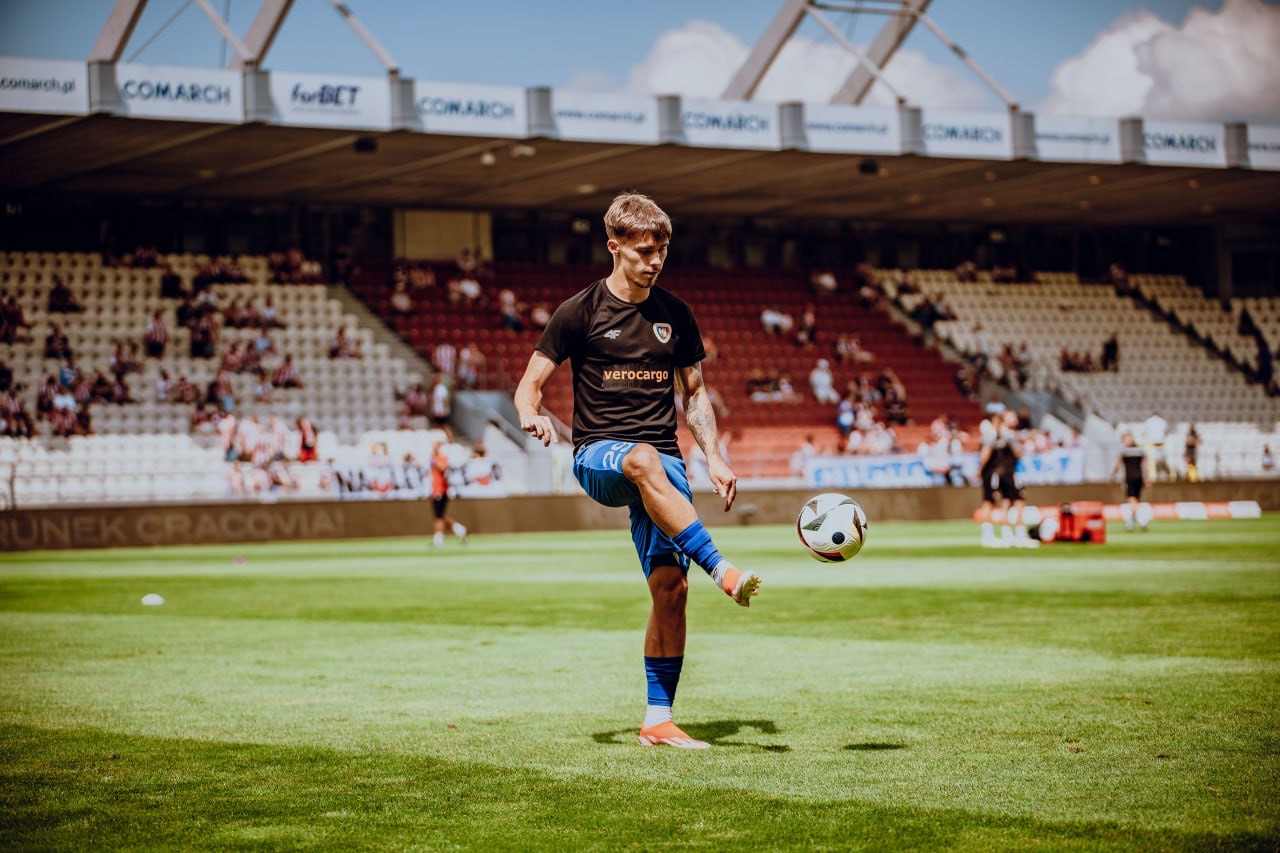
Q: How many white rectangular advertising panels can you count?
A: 11